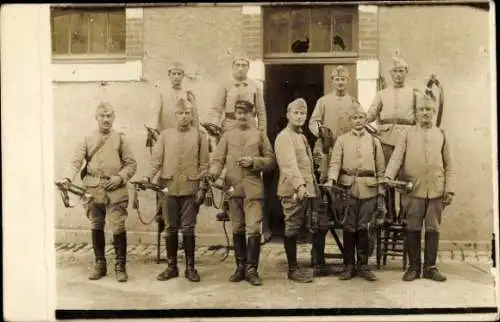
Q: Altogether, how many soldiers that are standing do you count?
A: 10